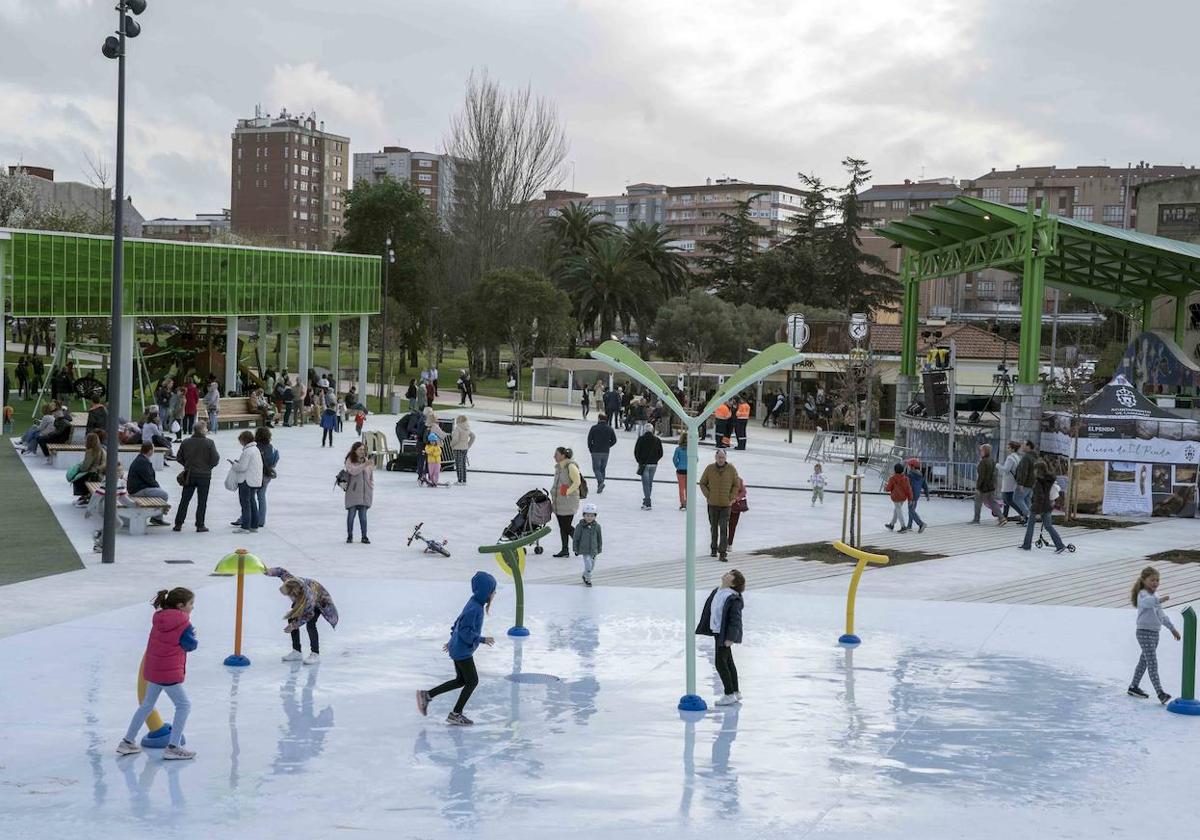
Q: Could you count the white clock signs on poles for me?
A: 2